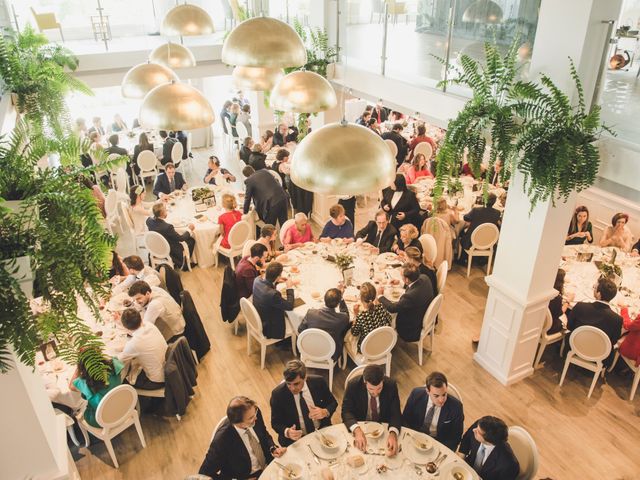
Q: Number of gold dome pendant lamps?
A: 8